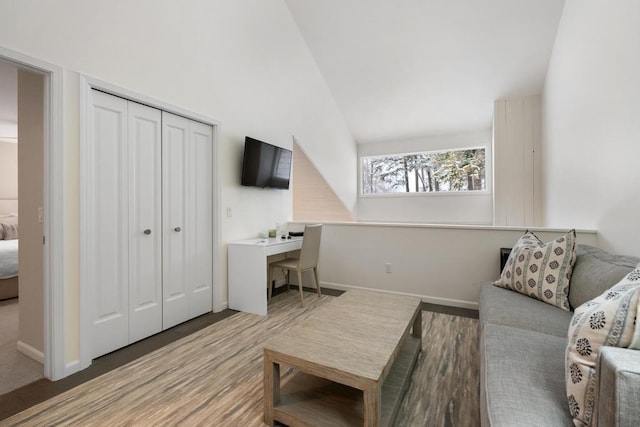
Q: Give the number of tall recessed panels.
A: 4